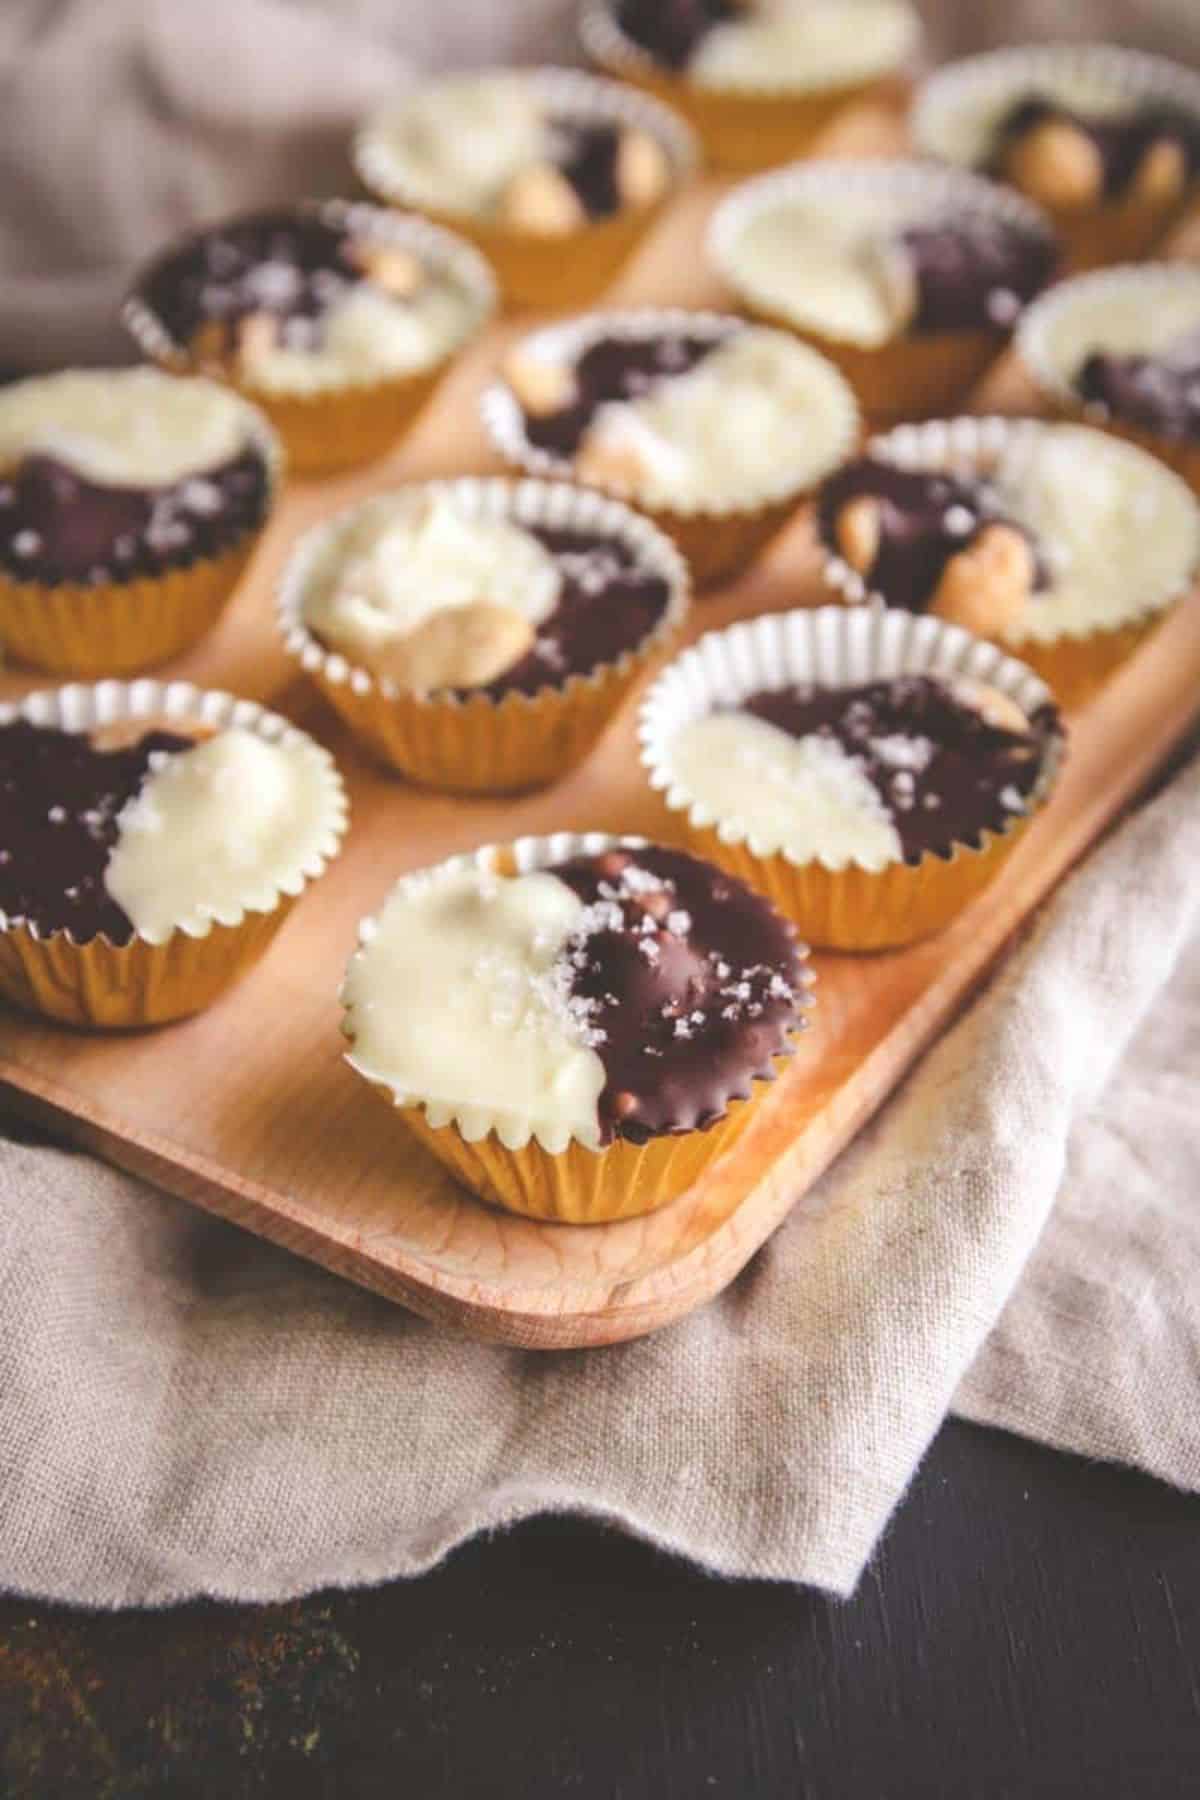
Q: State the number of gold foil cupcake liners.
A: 13